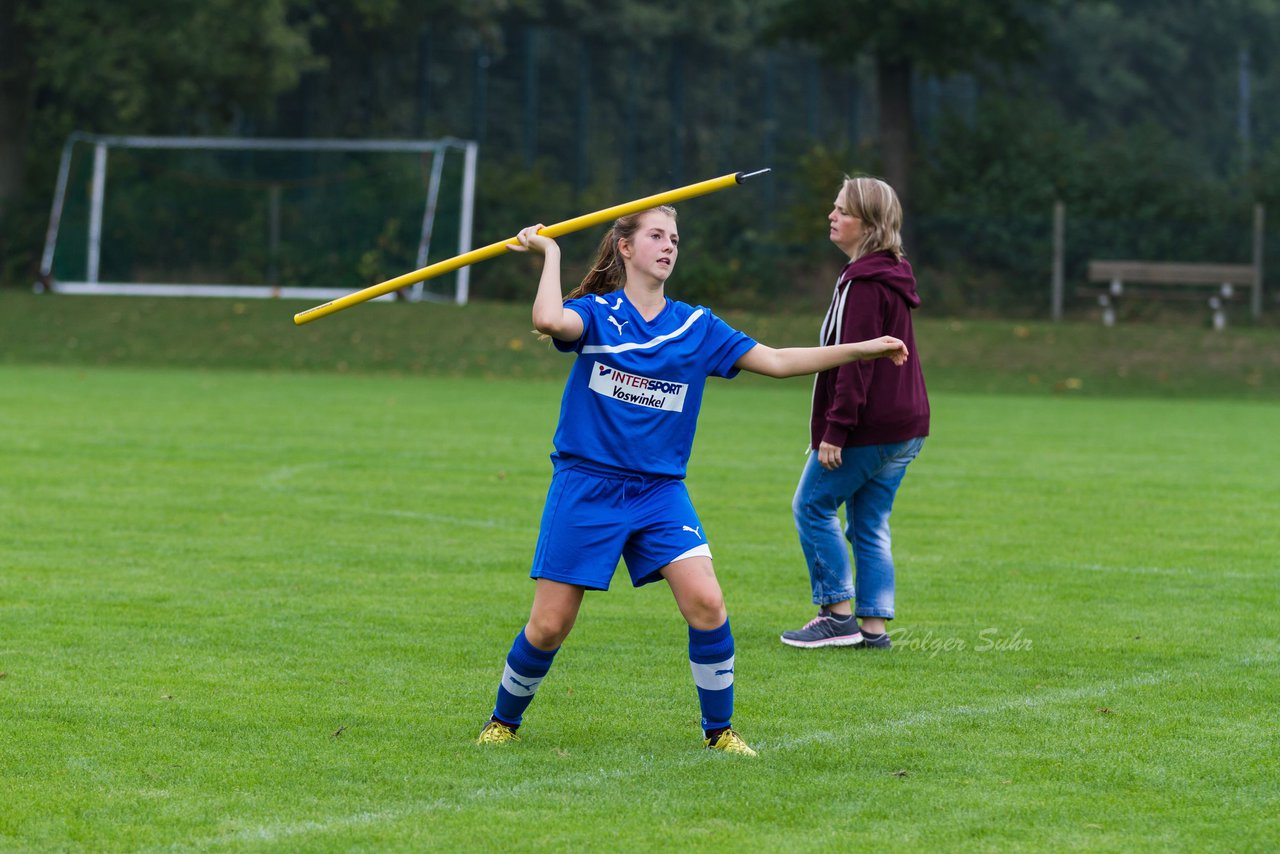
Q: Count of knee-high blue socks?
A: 2